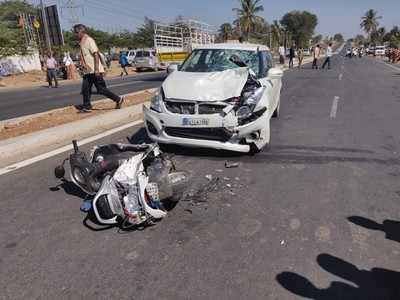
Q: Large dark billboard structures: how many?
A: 1